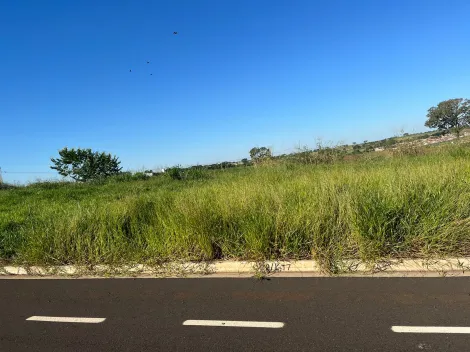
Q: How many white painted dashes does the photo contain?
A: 3